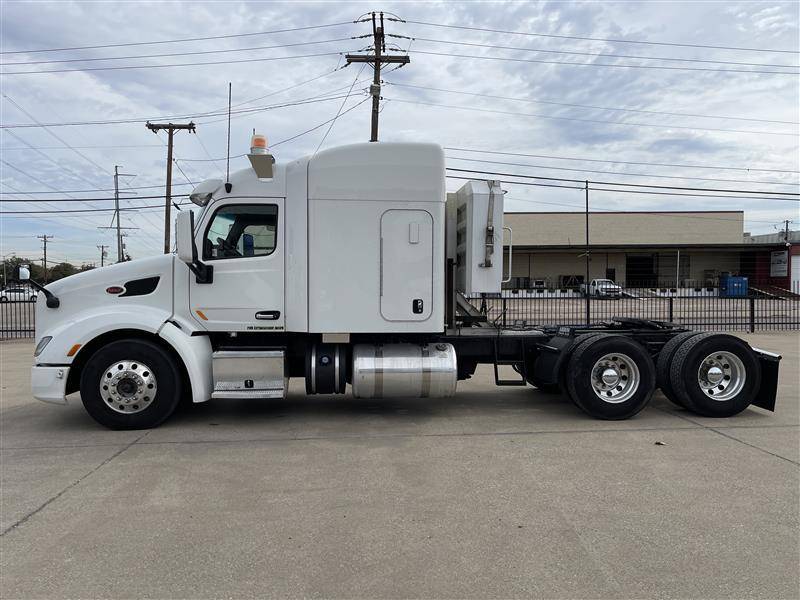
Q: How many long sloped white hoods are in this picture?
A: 1